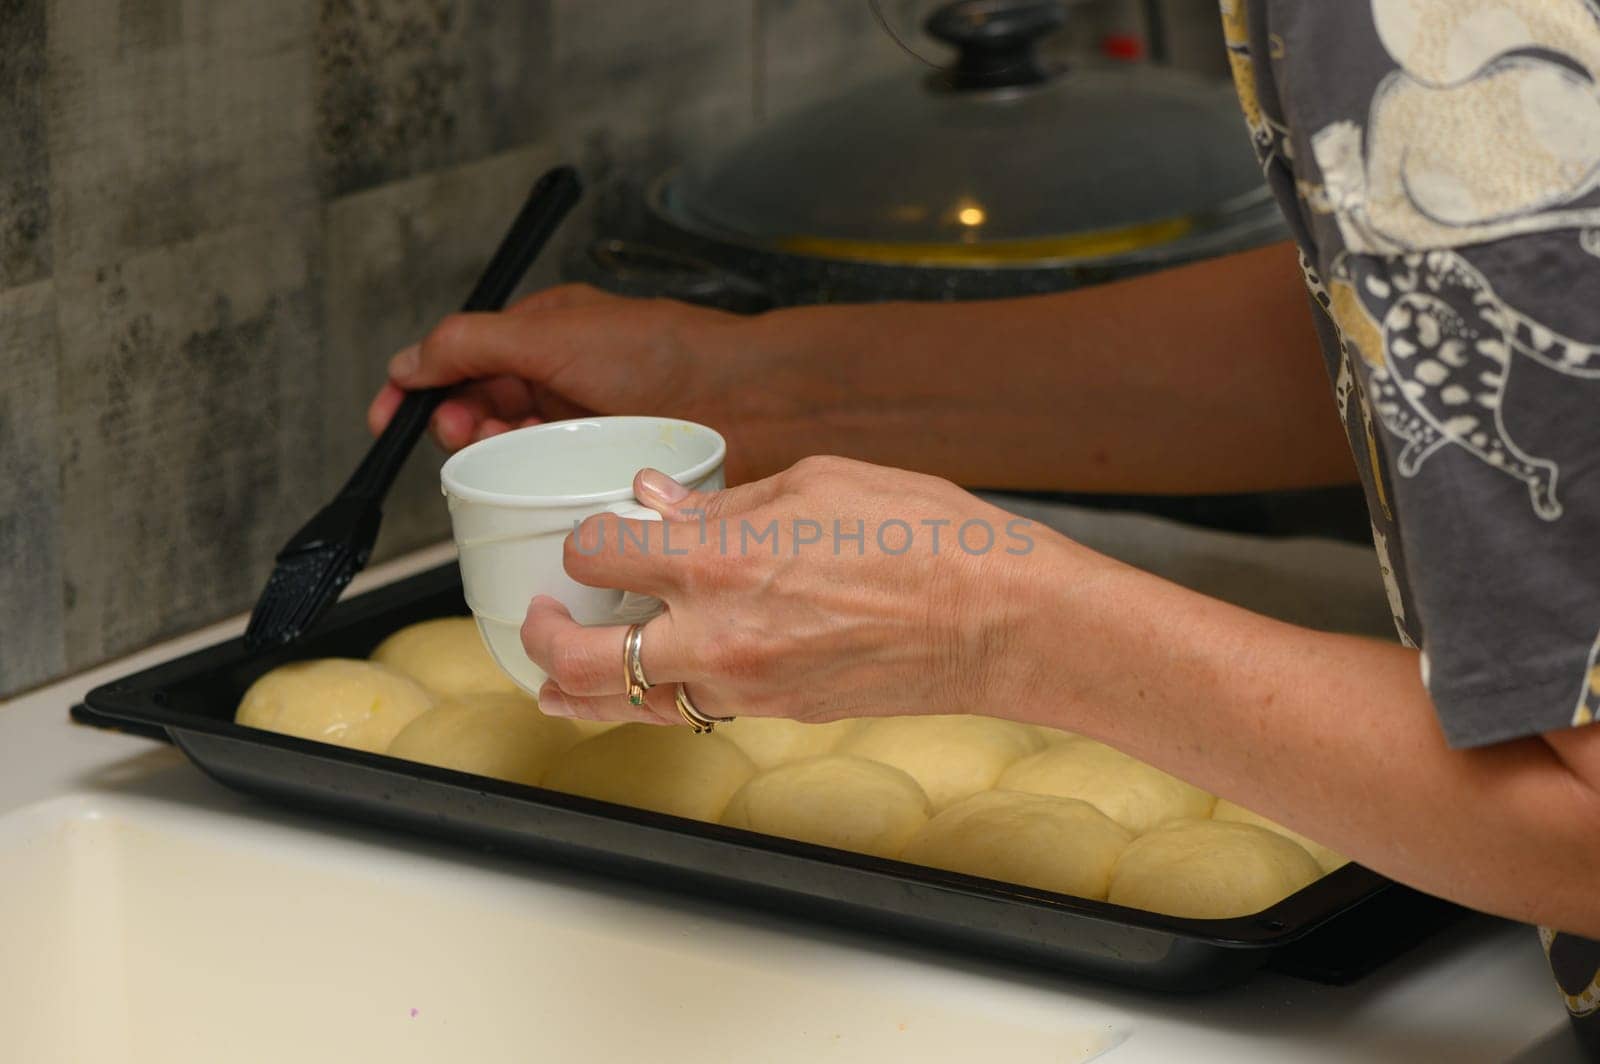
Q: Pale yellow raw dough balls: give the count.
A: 12